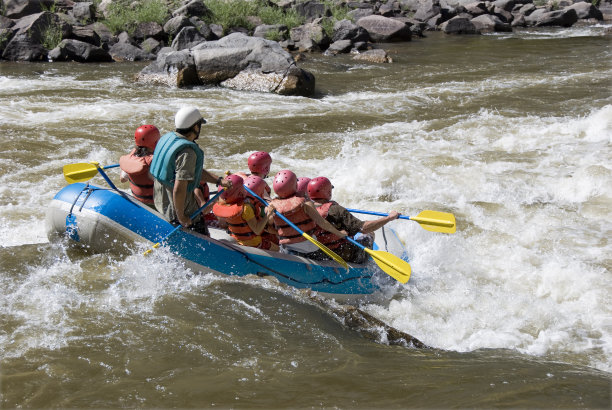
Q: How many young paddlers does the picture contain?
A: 7